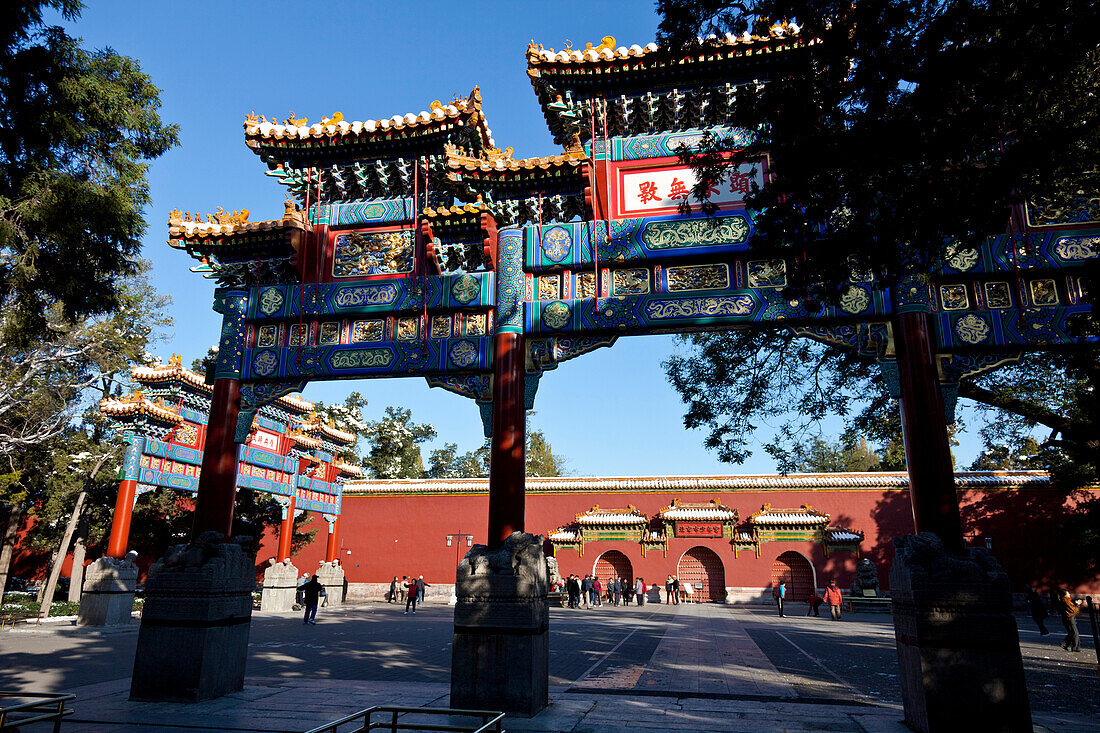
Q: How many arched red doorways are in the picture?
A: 3